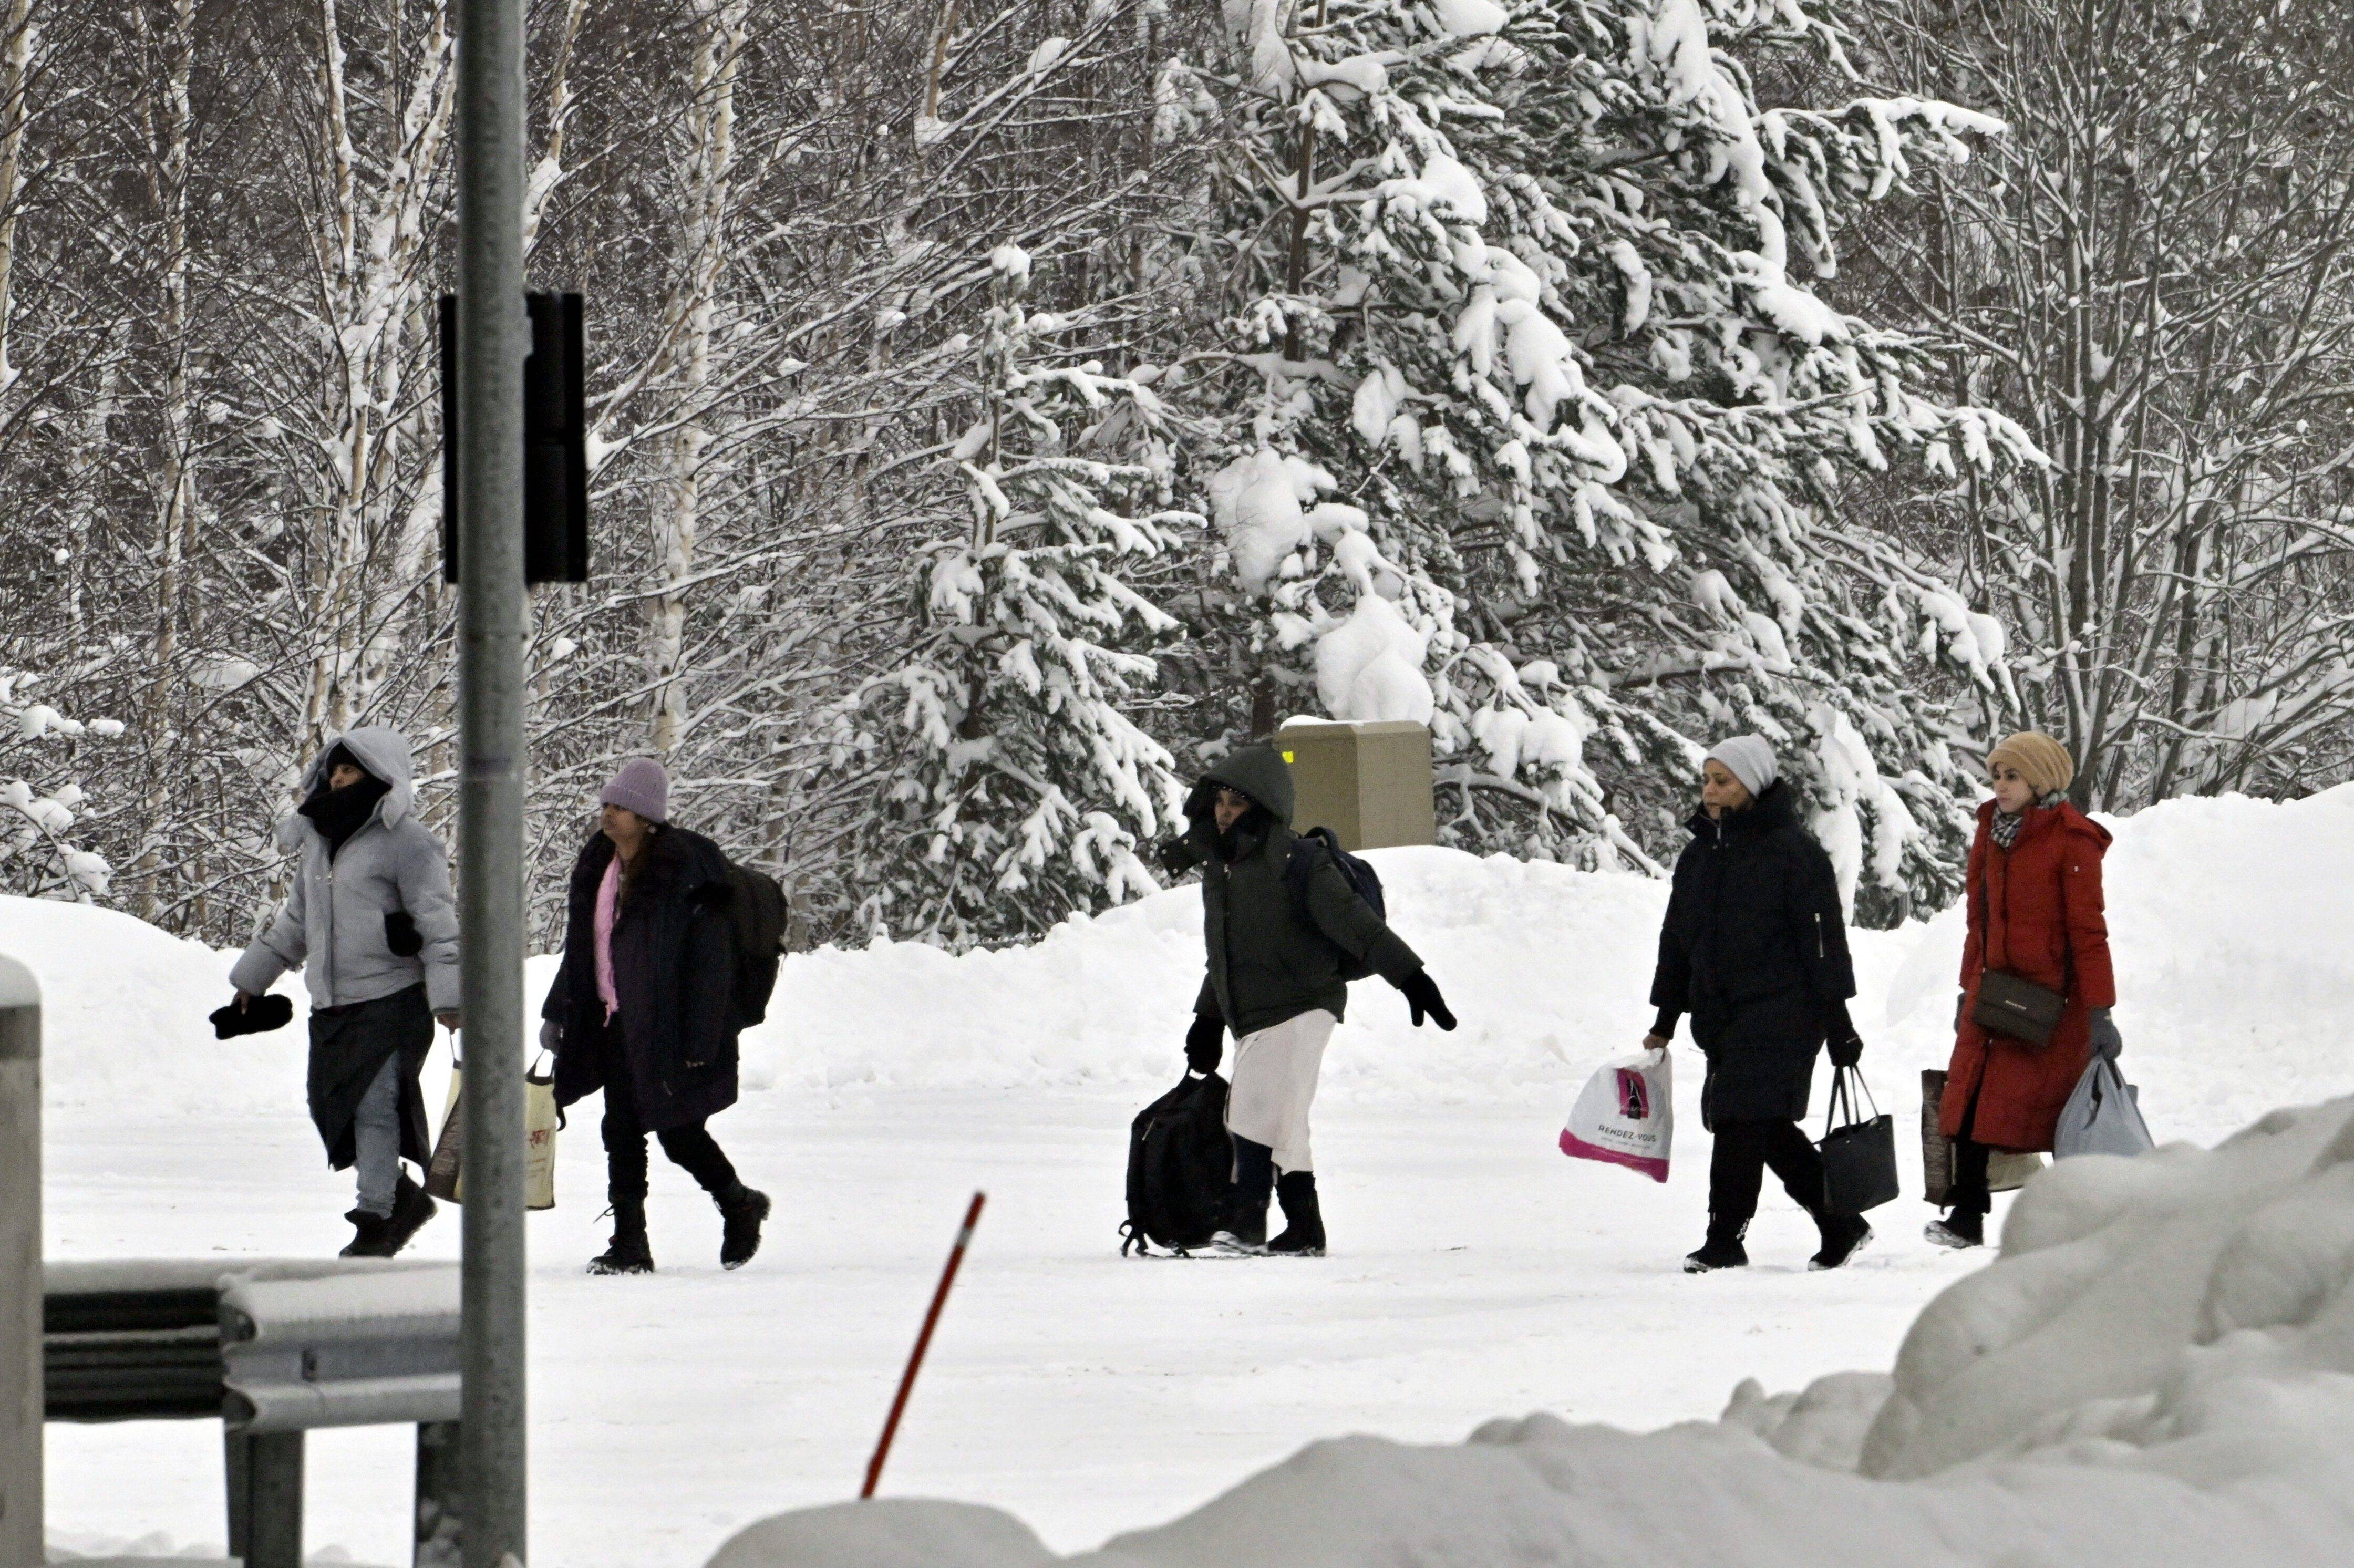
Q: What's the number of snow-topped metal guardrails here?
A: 1